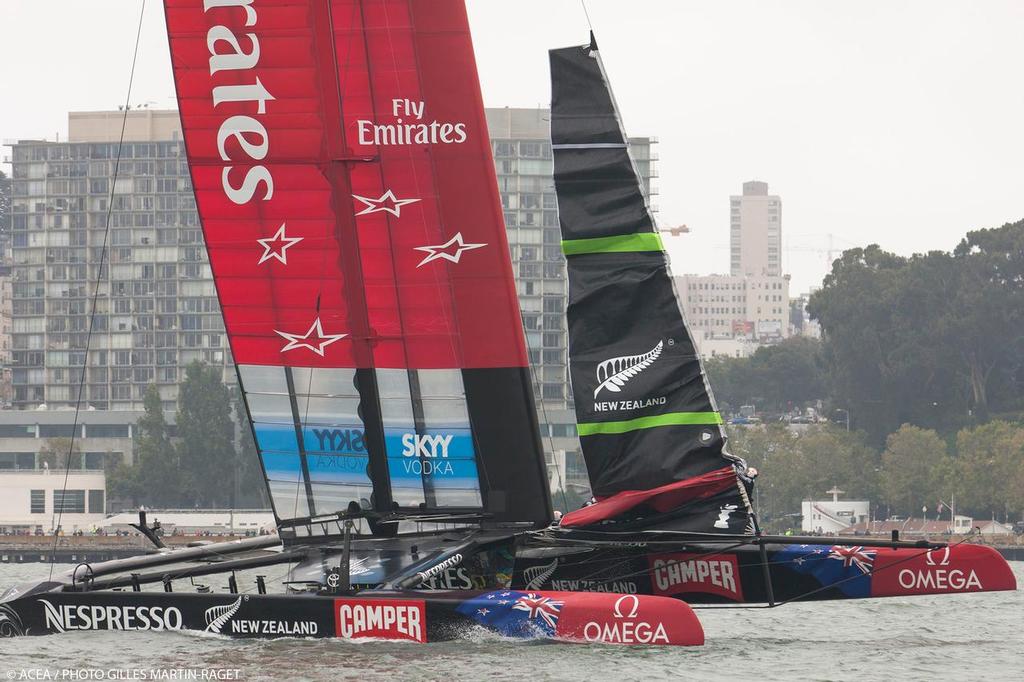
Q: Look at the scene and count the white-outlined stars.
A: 4